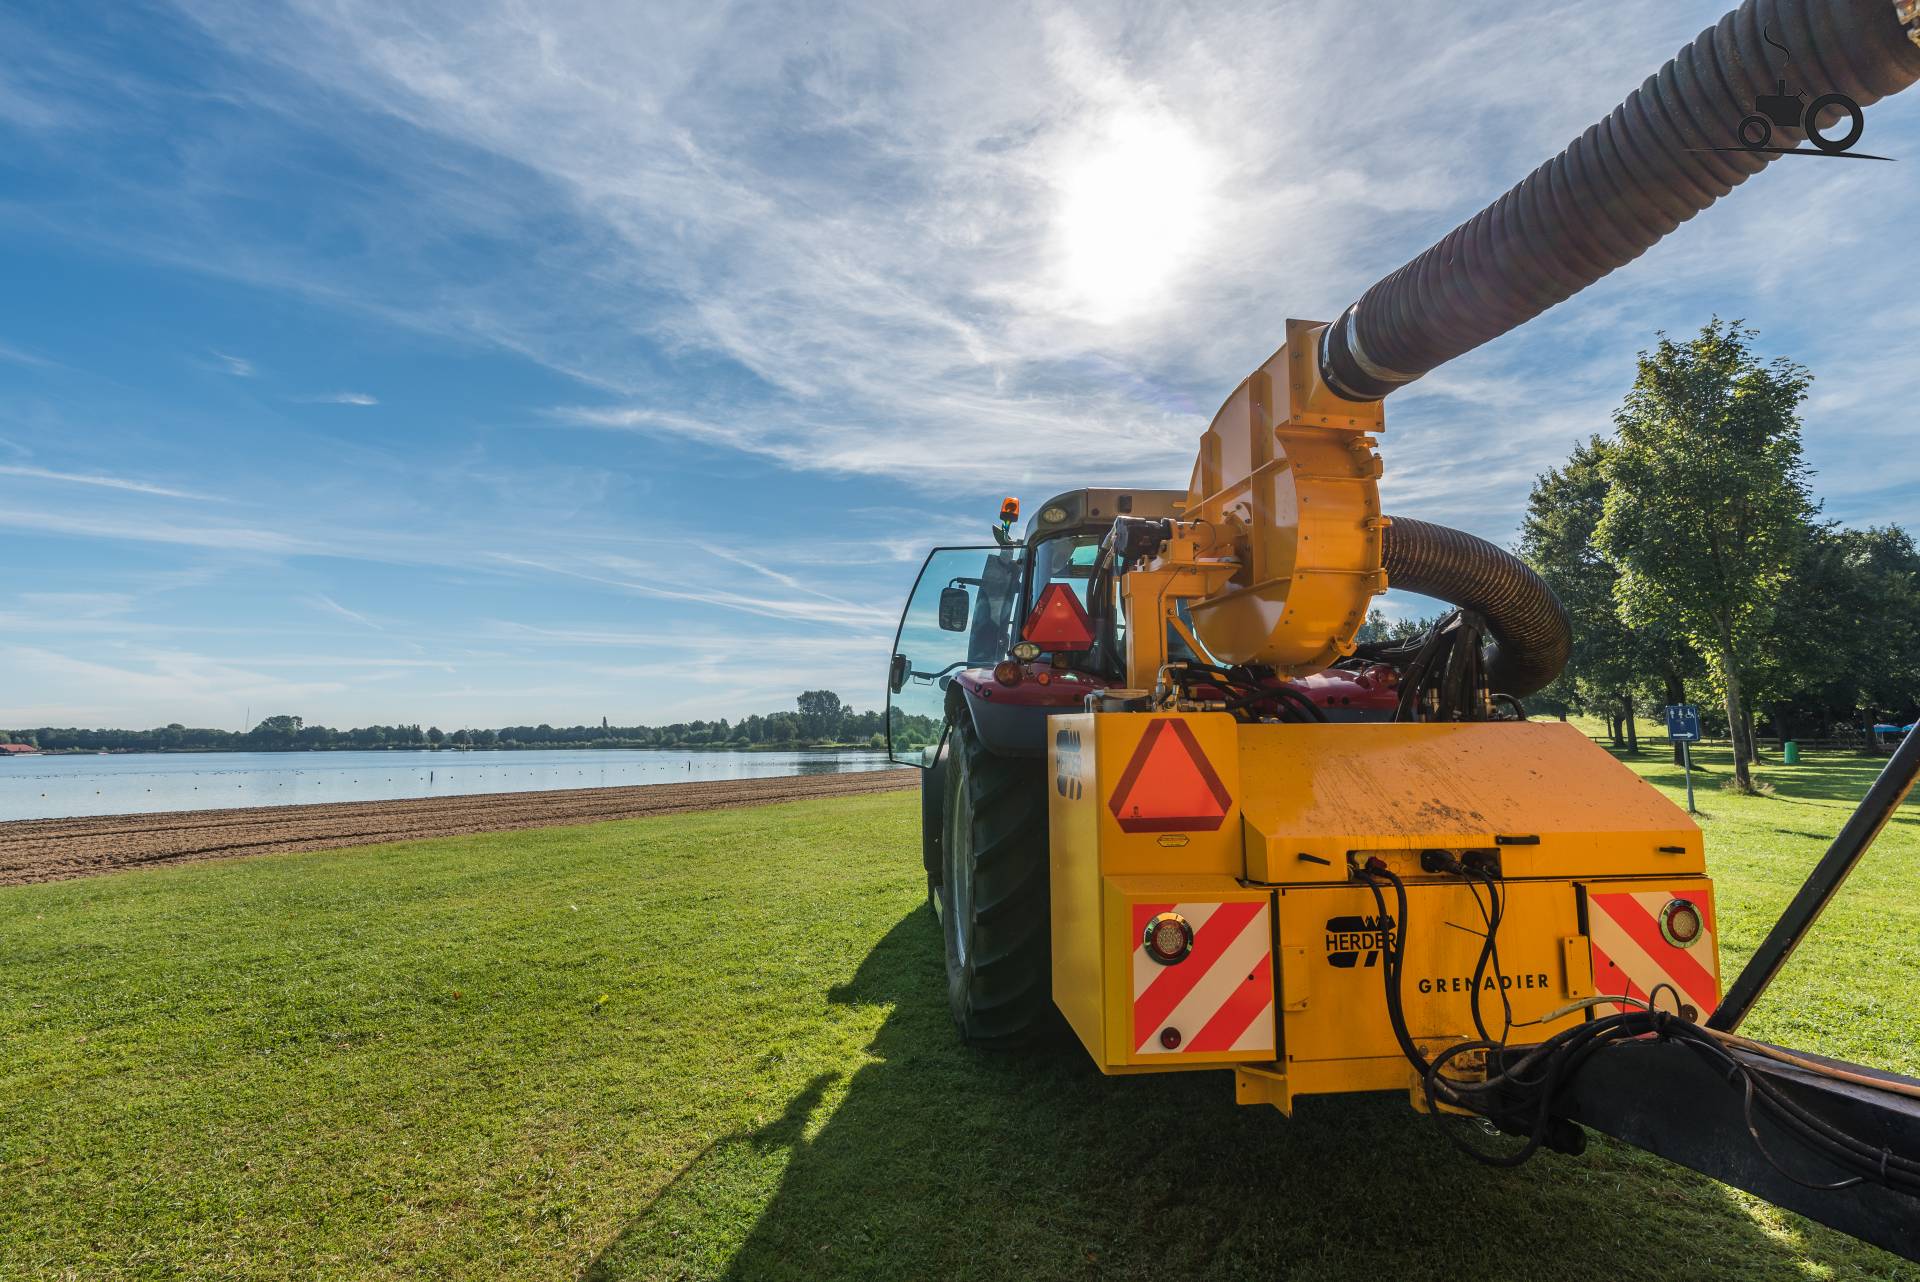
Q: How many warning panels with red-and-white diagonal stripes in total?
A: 2